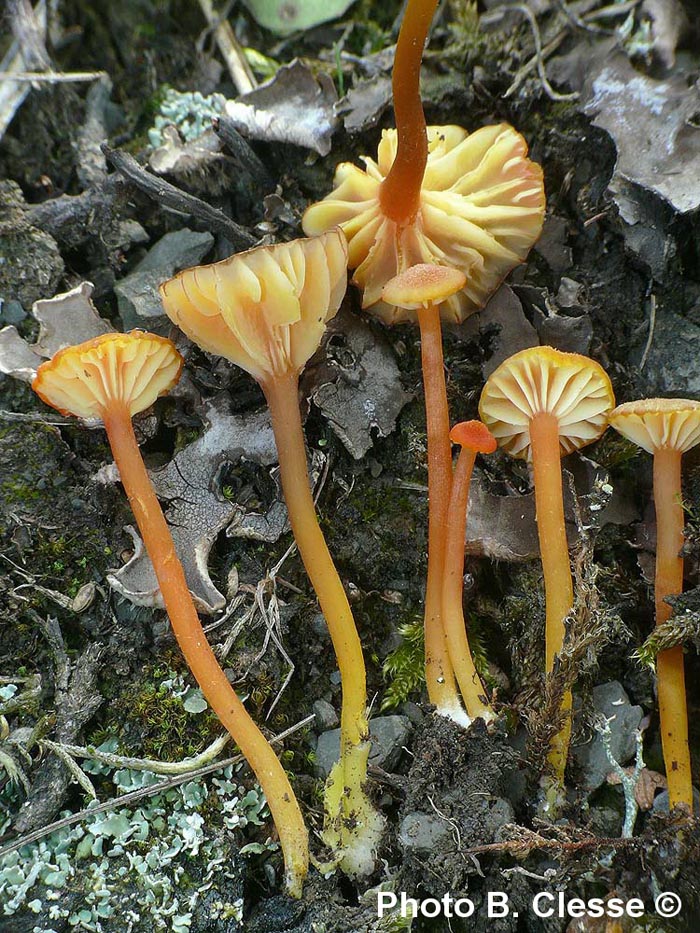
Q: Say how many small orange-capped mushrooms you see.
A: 2